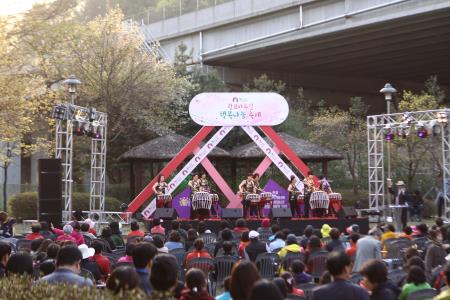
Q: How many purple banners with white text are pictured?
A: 1